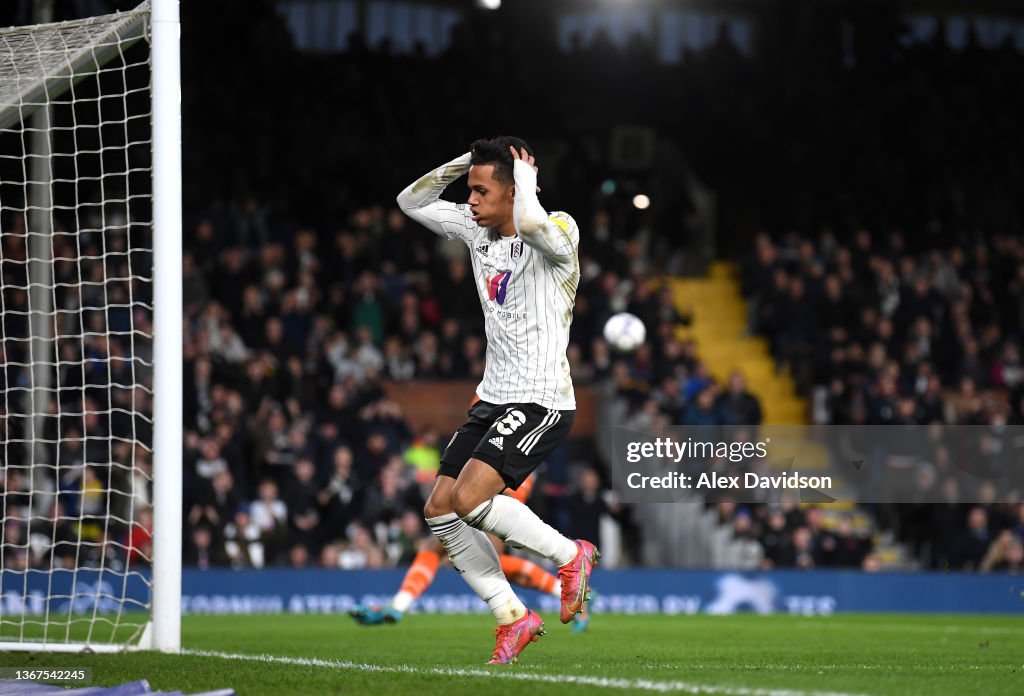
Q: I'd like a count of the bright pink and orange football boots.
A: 2